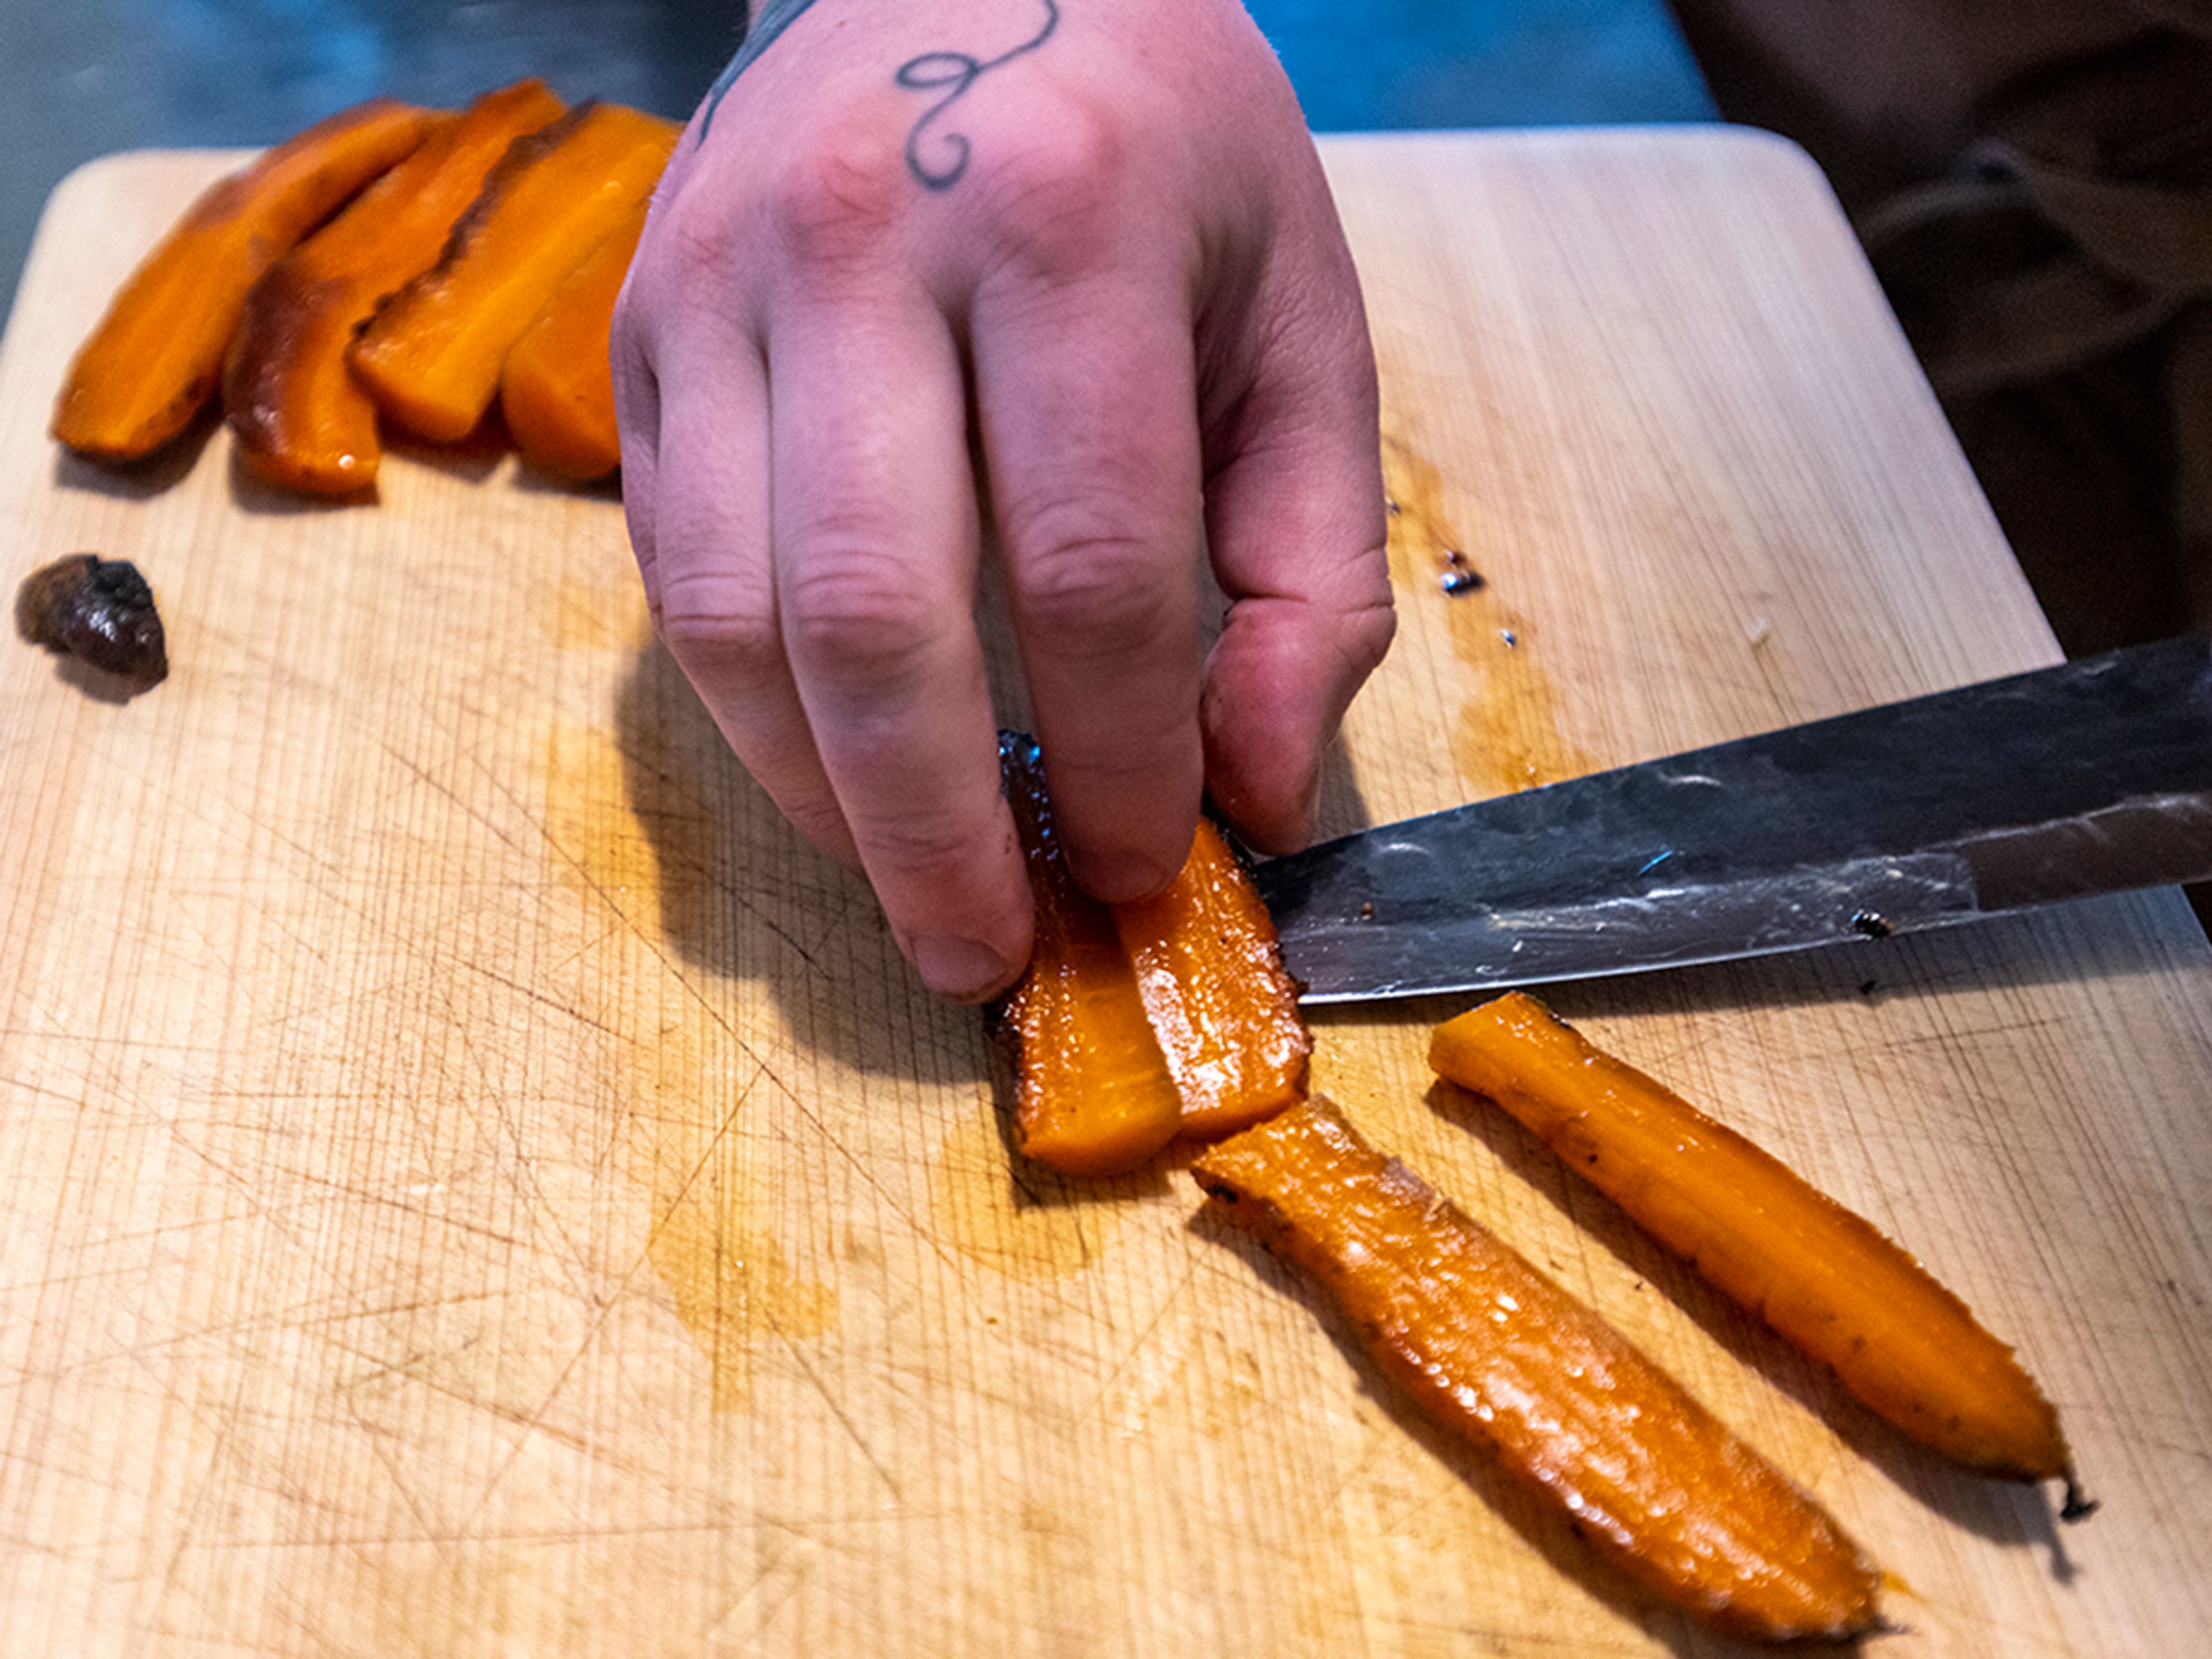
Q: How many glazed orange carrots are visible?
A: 8